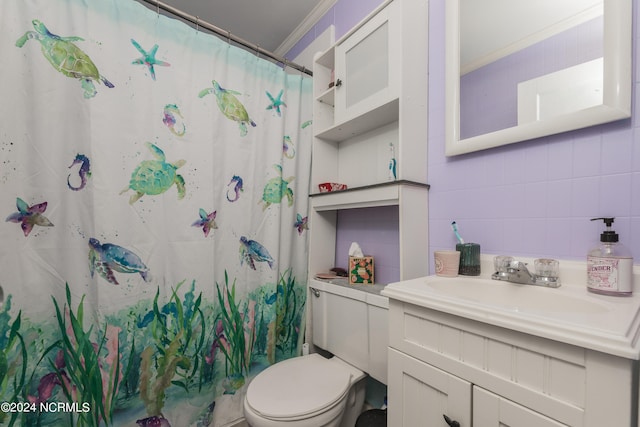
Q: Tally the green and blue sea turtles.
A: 6